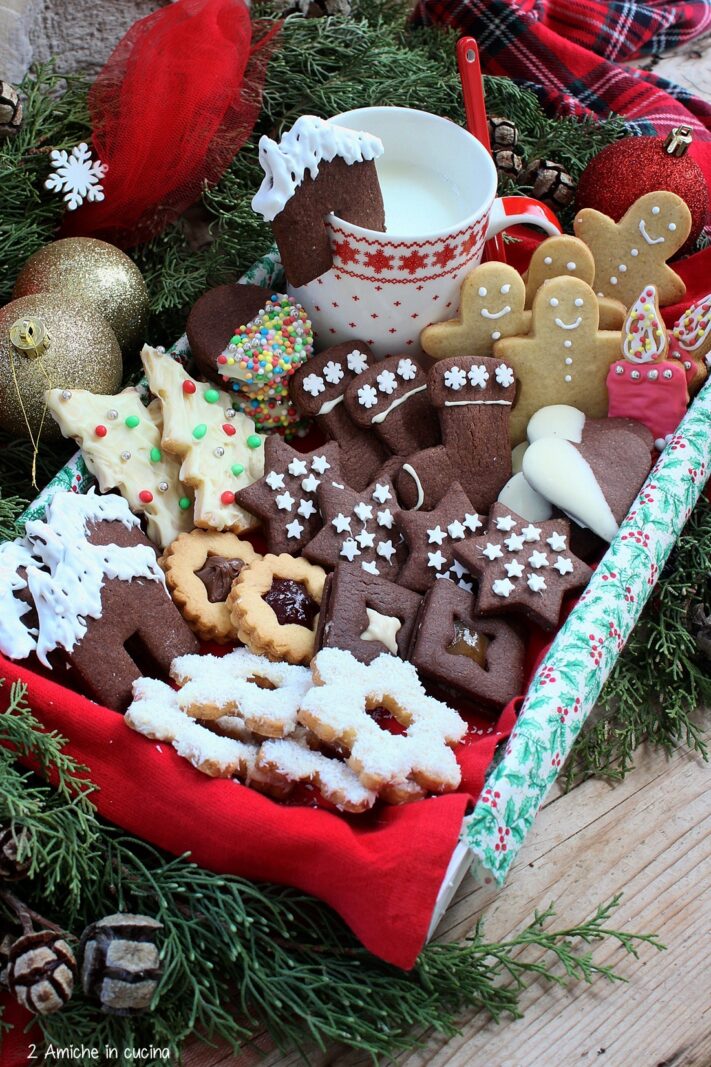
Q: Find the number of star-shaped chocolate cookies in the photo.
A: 4